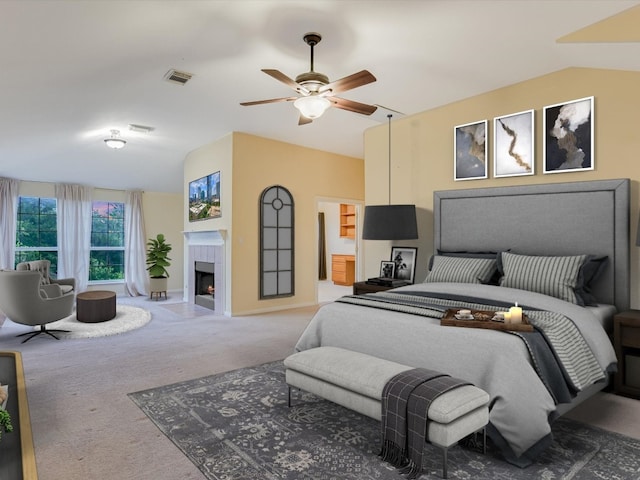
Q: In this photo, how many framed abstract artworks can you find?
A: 3